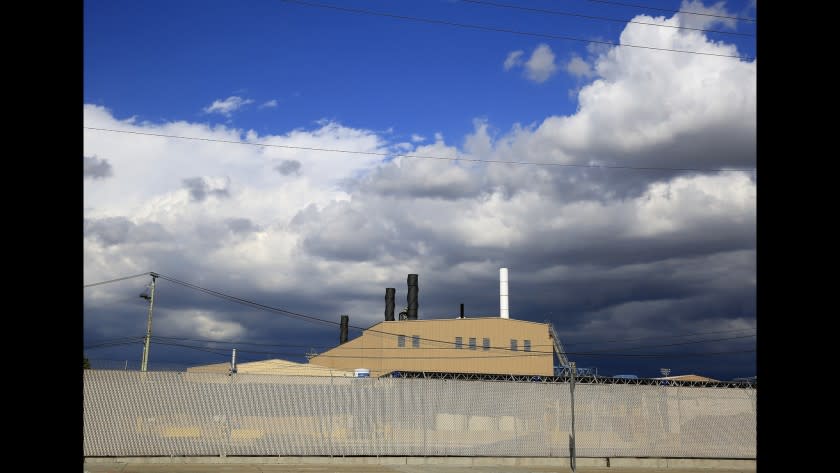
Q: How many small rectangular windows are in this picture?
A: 7